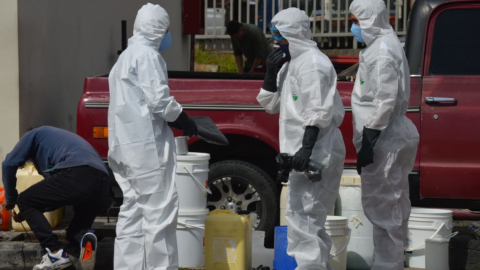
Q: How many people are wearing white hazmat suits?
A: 3